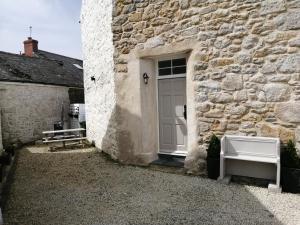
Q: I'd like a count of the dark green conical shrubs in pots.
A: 2